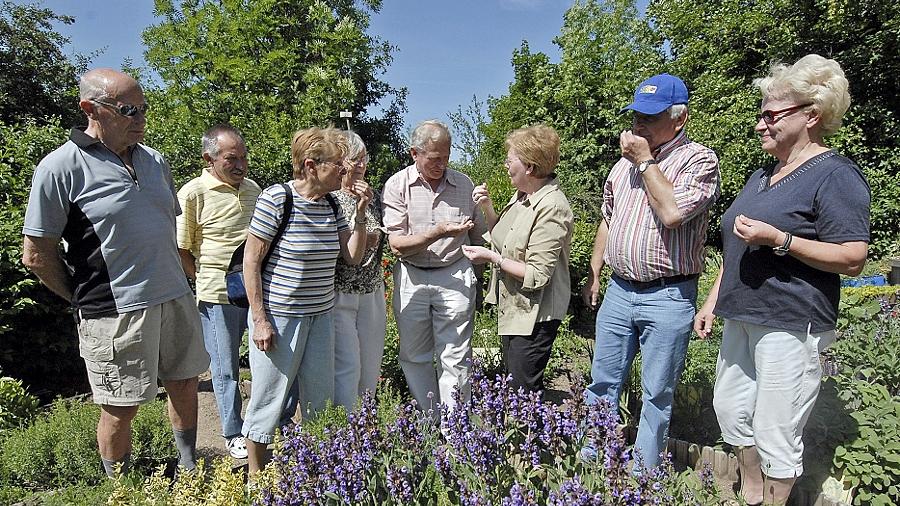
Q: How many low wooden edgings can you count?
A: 1